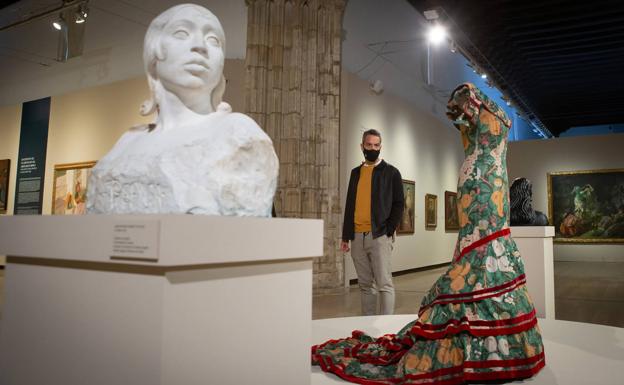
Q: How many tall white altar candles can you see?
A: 0